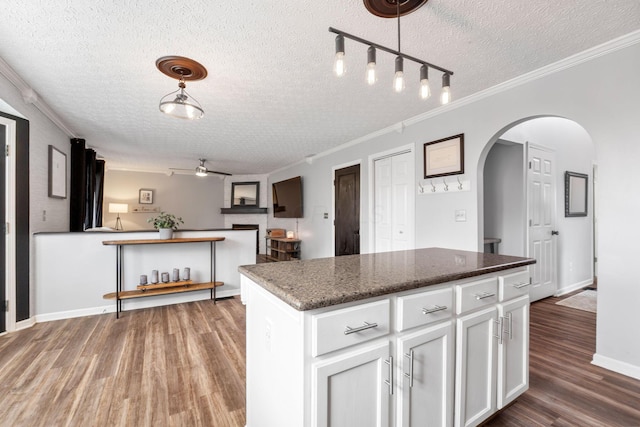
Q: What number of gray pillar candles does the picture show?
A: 5